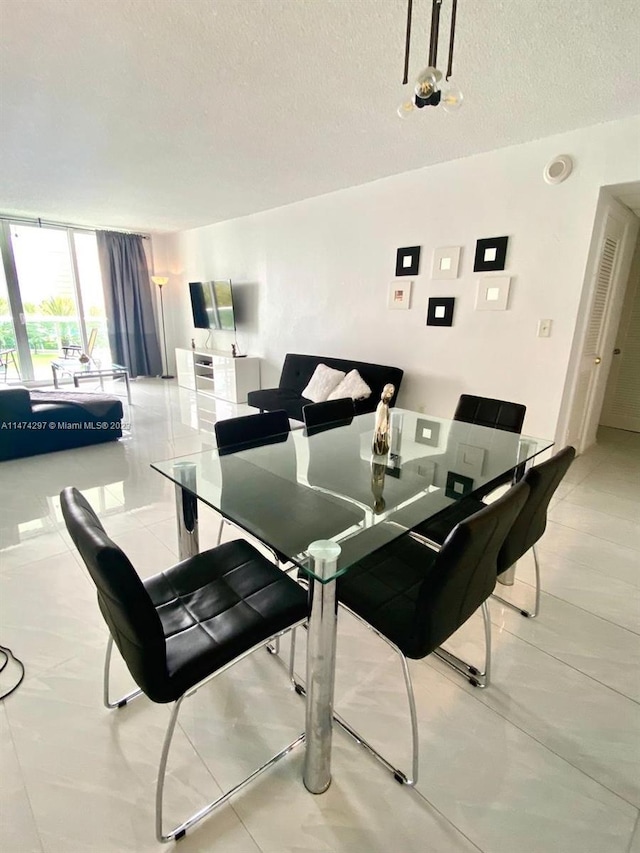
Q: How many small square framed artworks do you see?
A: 6